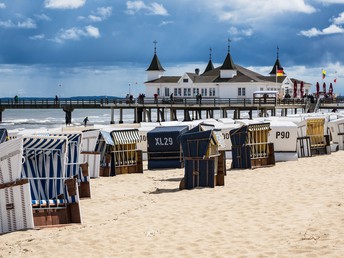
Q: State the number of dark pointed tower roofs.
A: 4